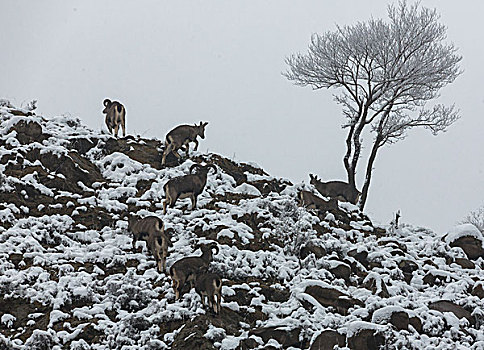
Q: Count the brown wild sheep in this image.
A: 9